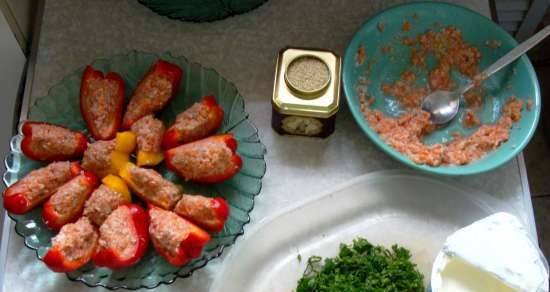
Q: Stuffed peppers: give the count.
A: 15